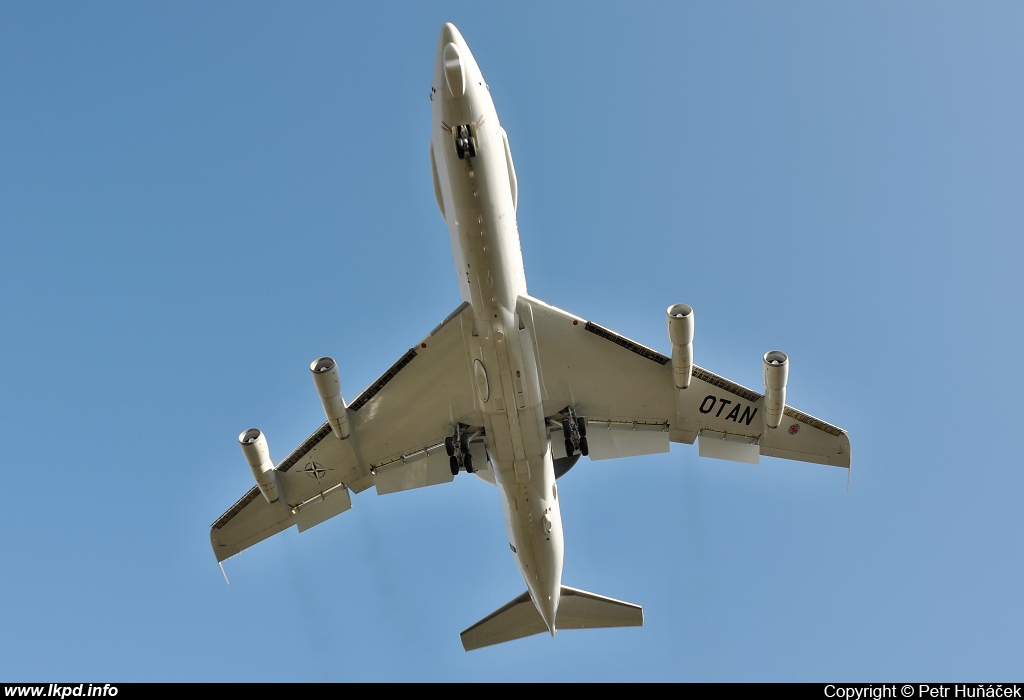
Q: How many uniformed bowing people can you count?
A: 0